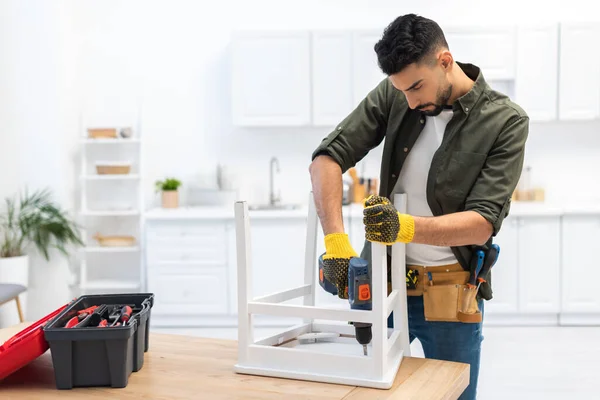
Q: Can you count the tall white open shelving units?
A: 1